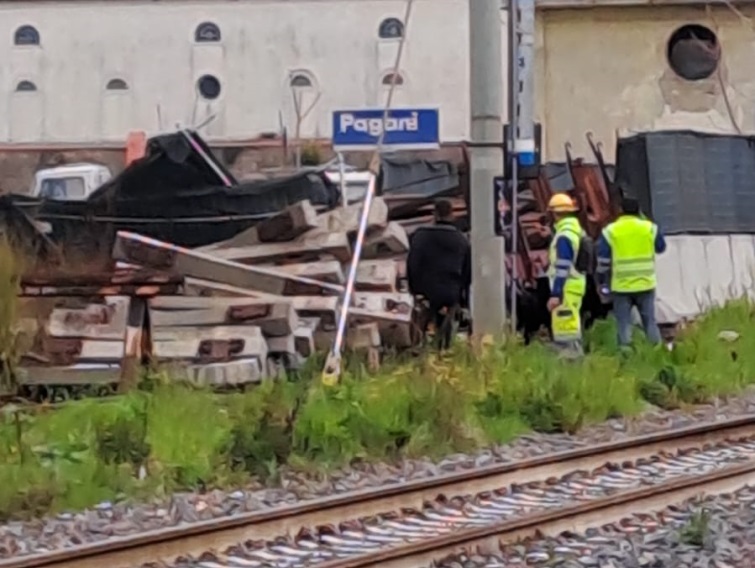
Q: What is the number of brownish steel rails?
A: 2